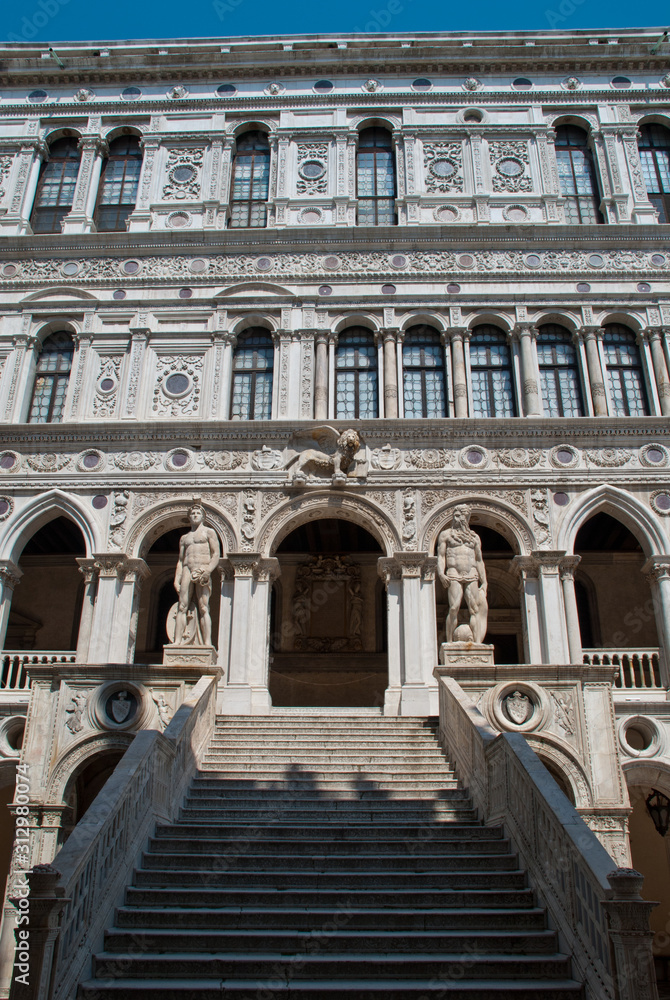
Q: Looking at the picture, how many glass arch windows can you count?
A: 13